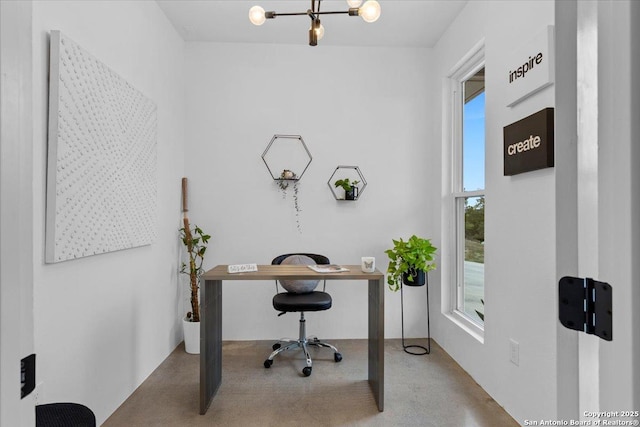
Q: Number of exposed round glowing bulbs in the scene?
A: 4